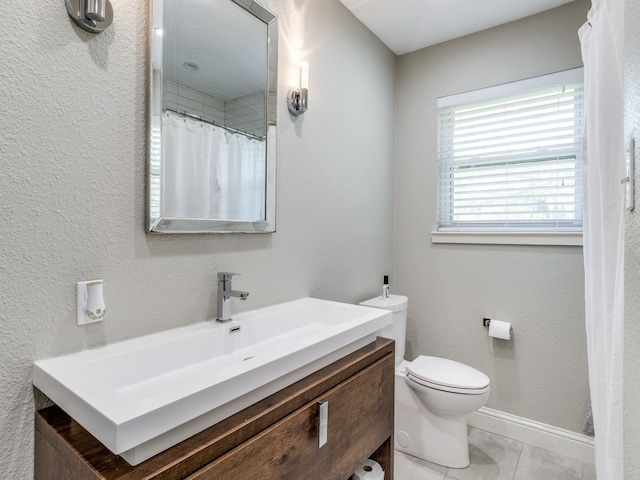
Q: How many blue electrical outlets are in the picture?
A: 0